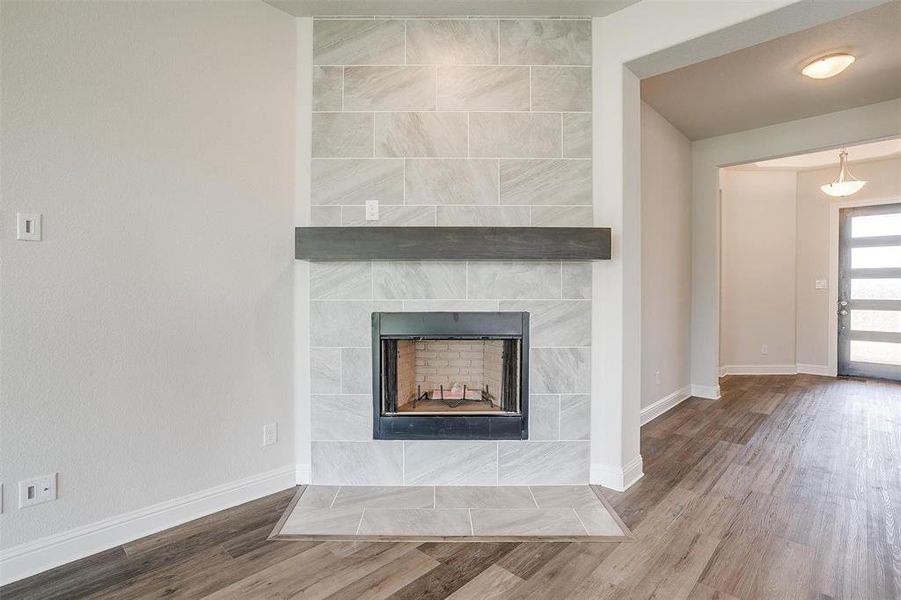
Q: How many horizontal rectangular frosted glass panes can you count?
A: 5